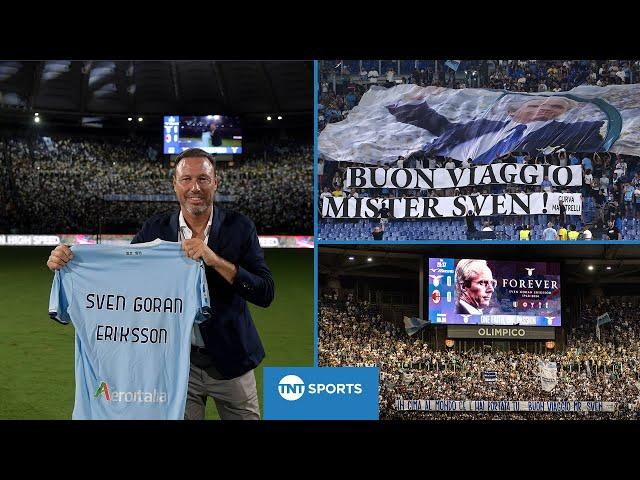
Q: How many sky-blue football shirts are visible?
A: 1